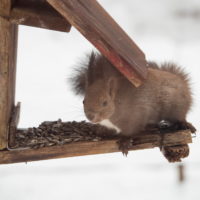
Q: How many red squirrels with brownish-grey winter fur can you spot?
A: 1